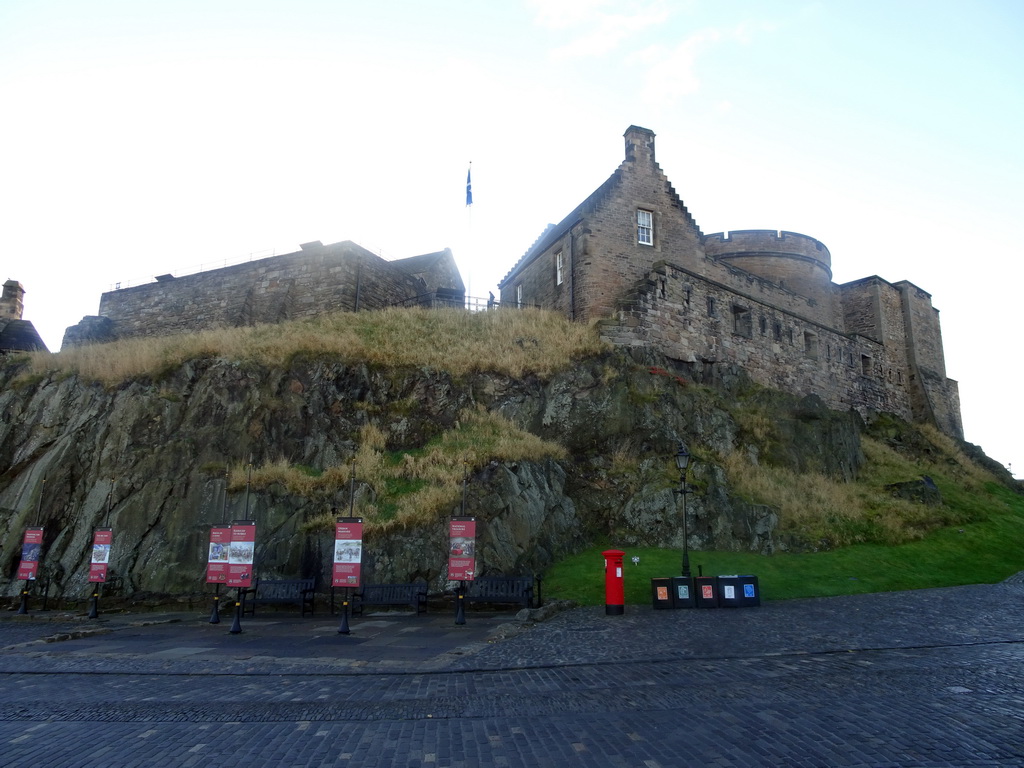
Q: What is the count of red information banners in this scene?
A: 6